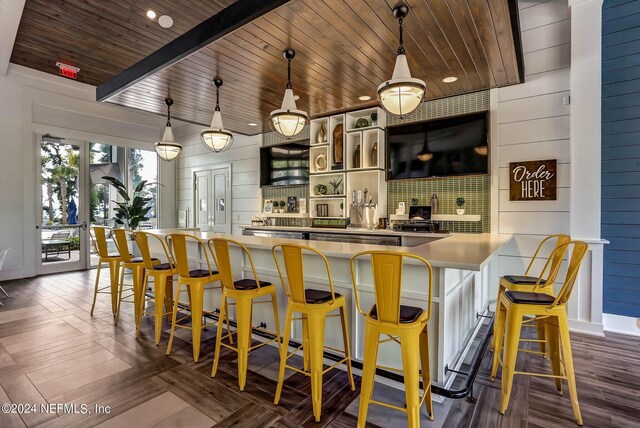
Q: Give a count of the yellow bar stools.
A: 9